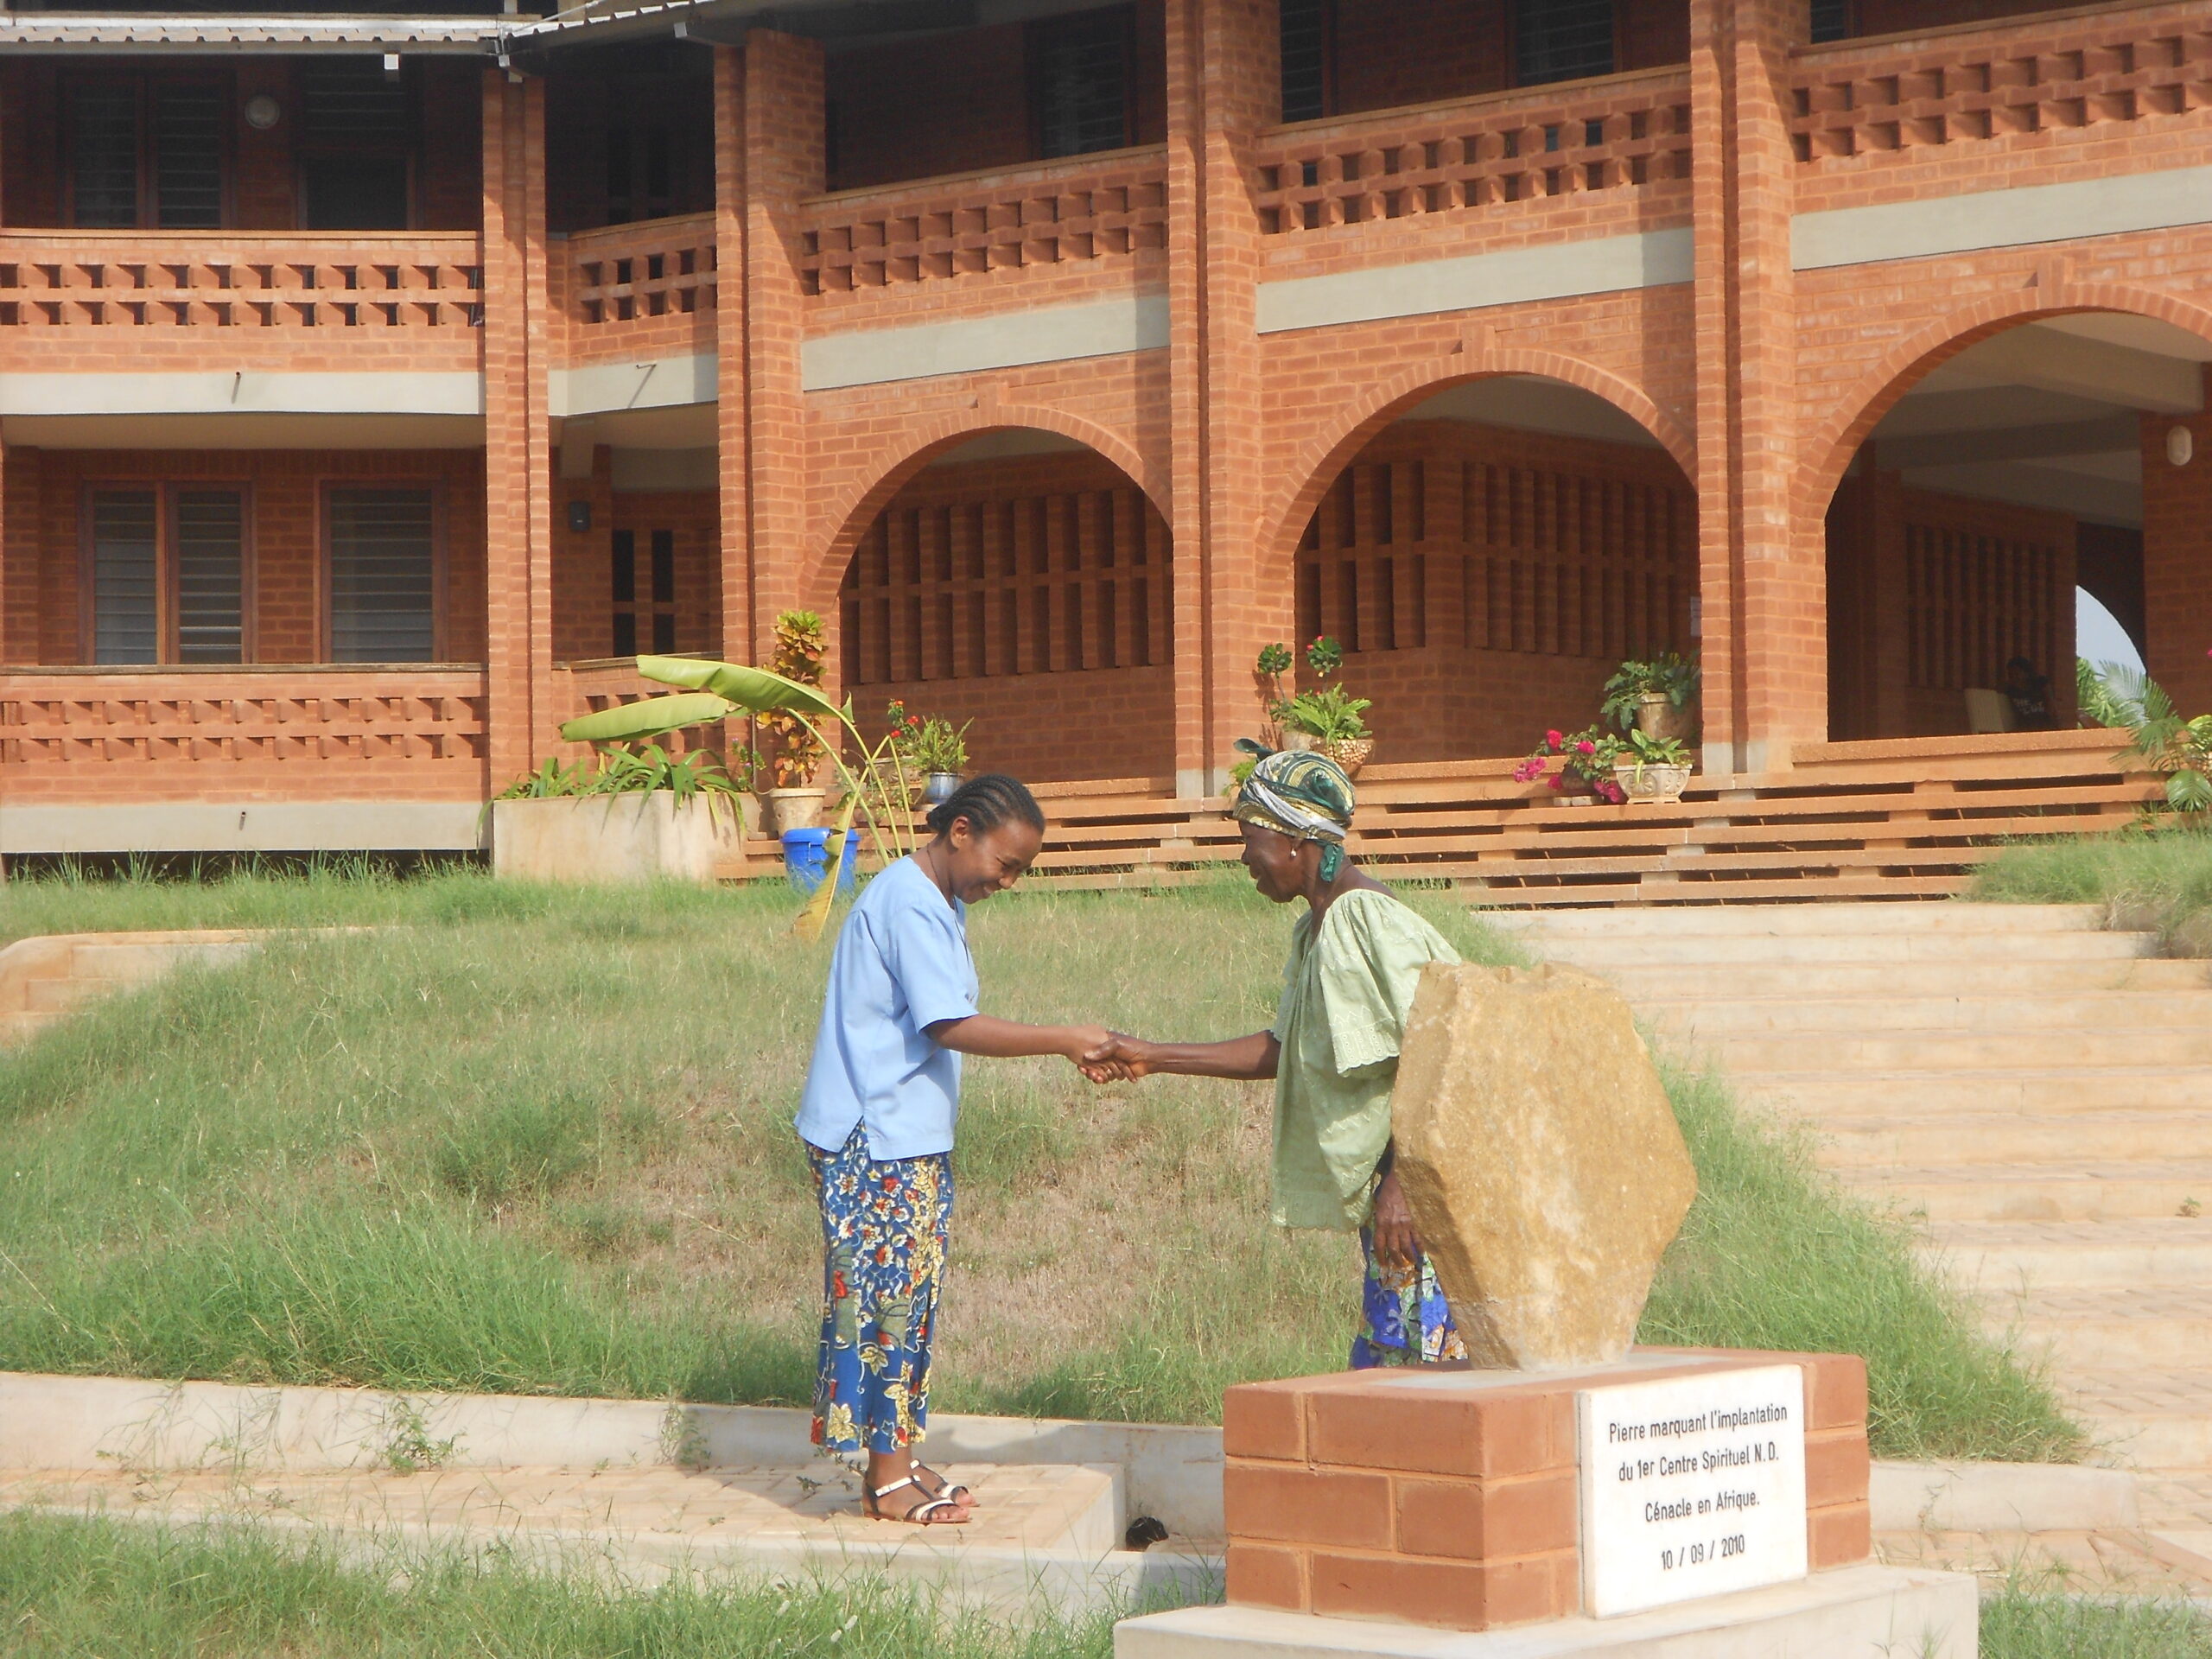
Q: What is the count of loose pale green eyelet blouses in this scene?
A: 1